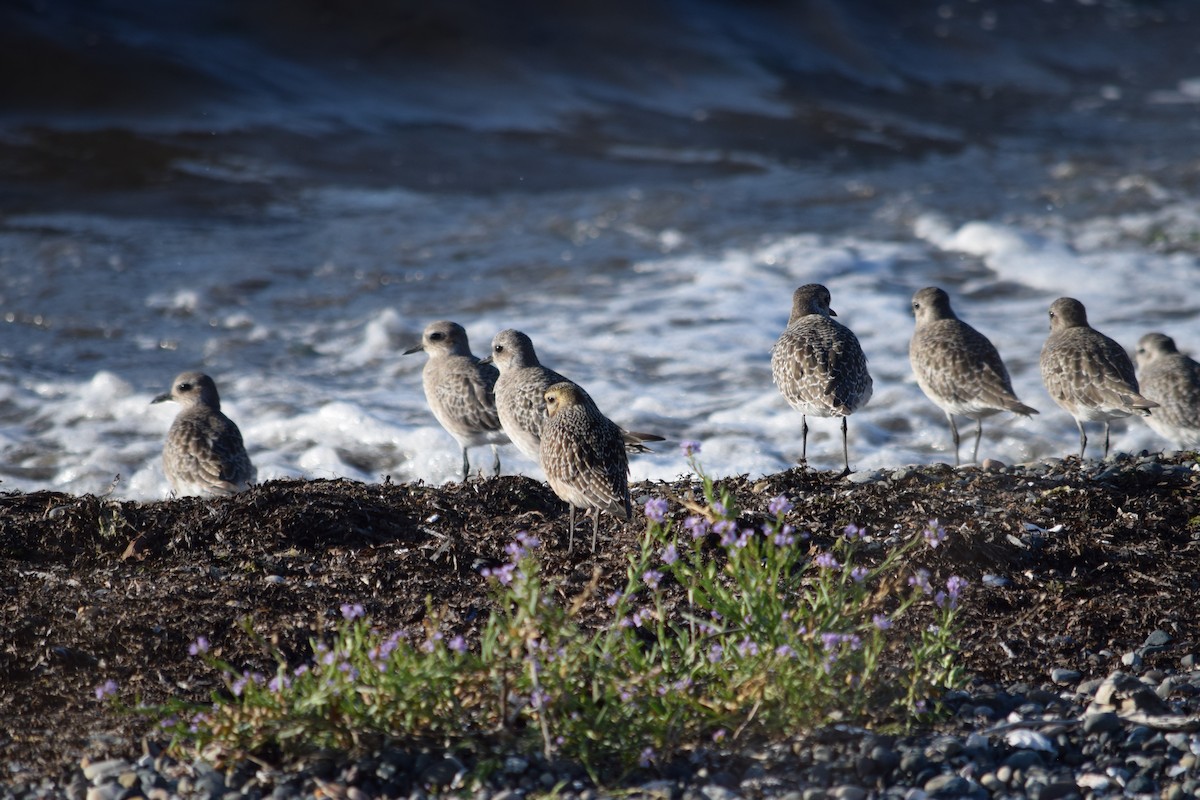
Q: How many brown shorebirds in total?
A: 8